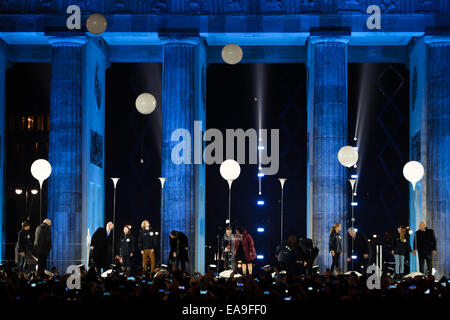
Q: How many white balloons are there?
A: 7